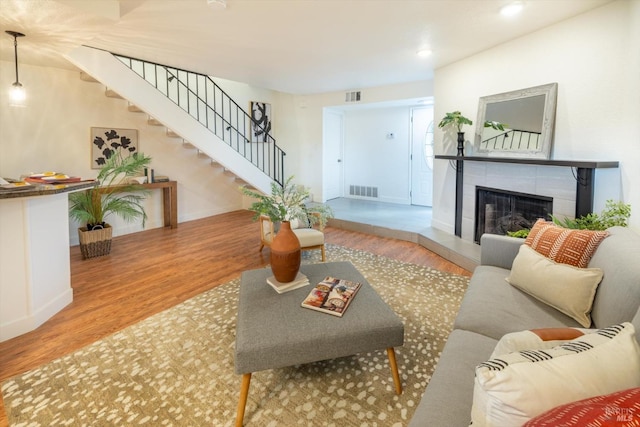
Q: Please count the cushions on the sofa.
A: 5